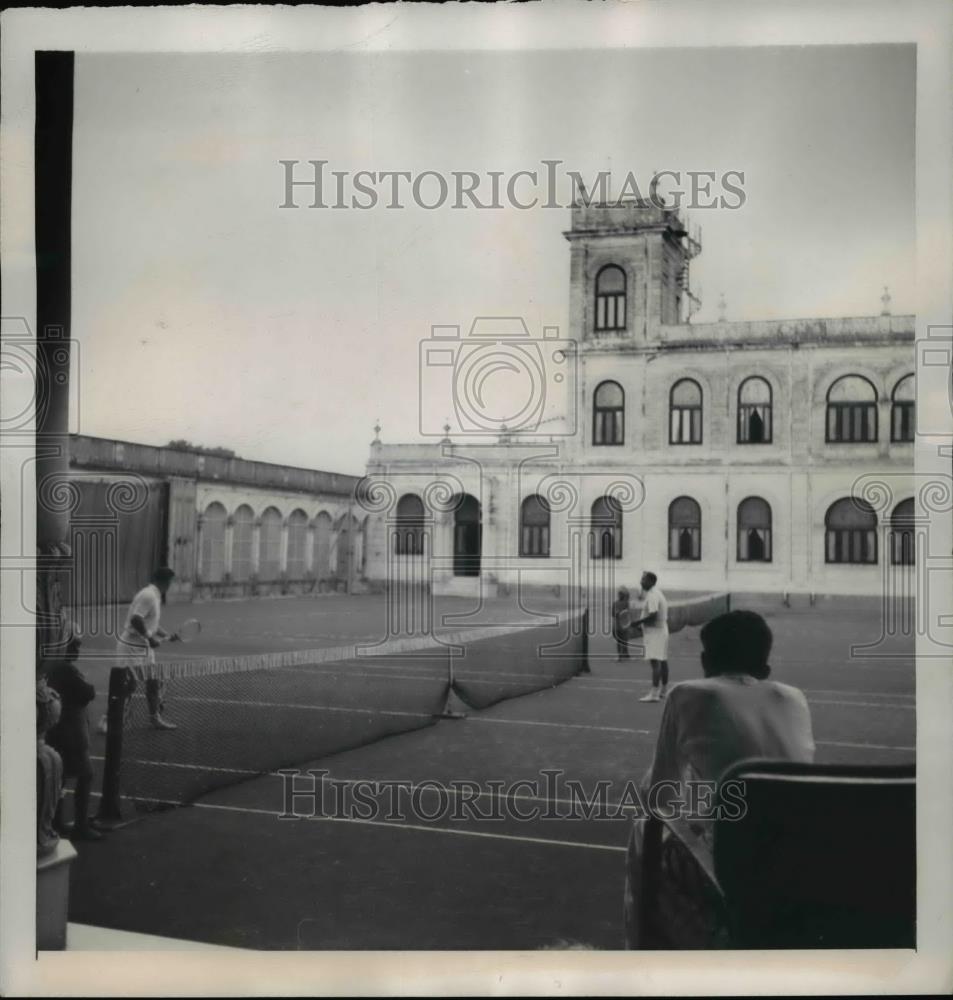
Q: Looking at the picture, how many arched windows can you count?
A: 13